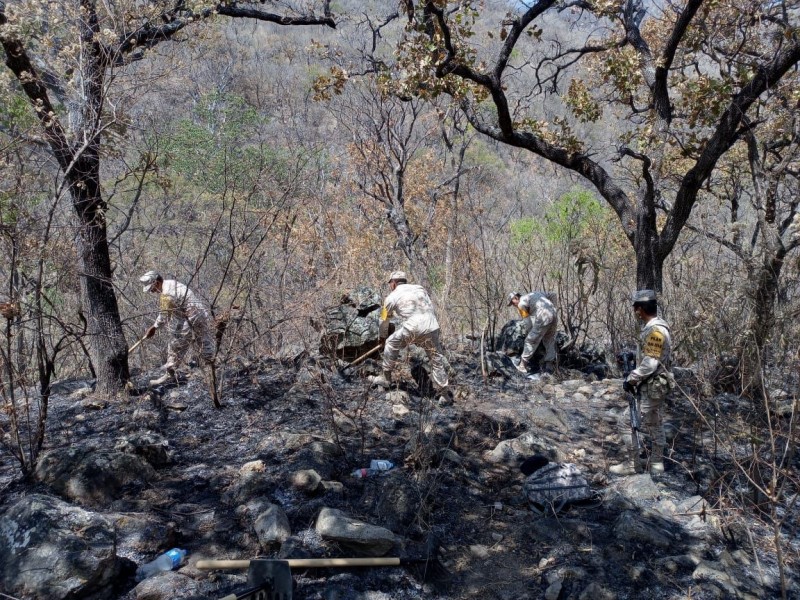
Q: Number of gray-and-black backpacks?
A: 1